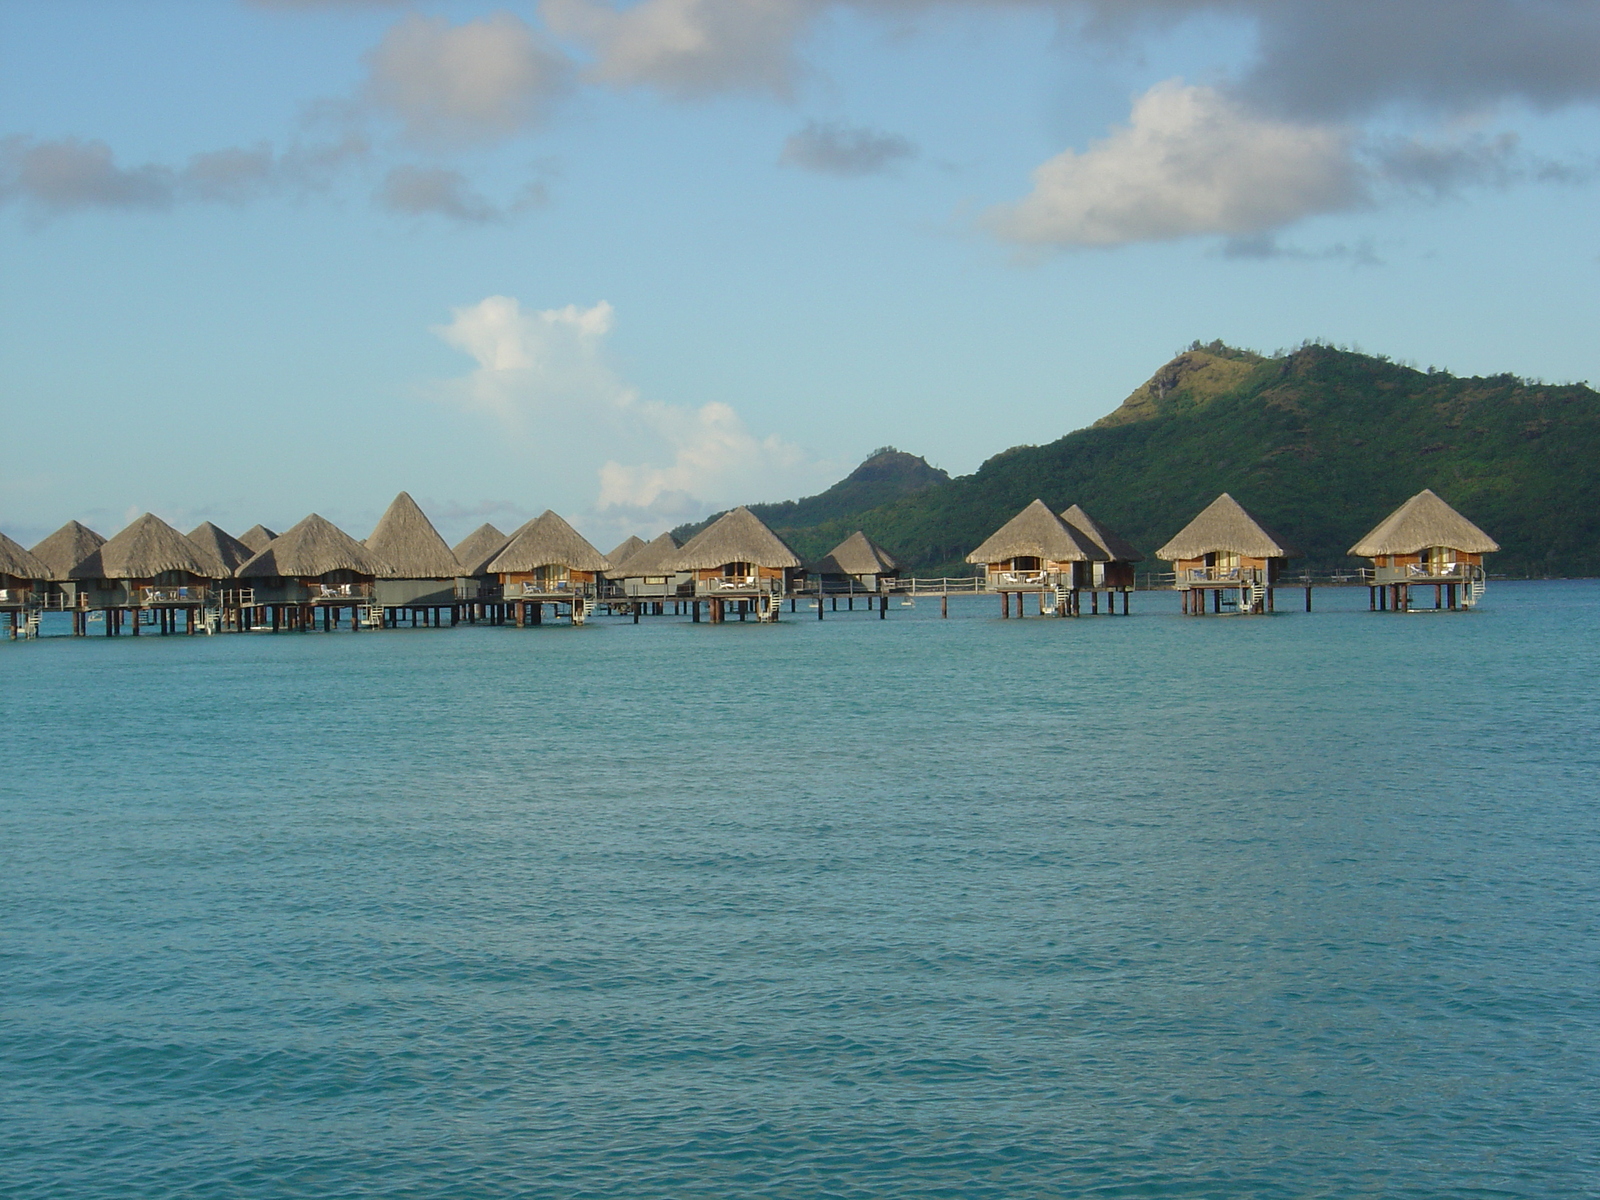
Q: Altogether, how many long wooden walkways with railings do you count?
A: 1